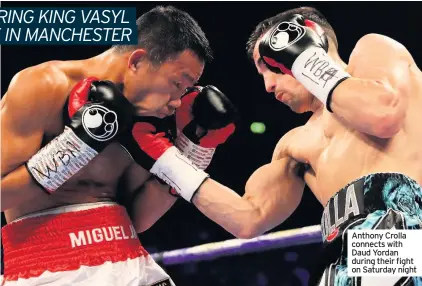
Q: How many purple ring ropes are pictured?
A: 1